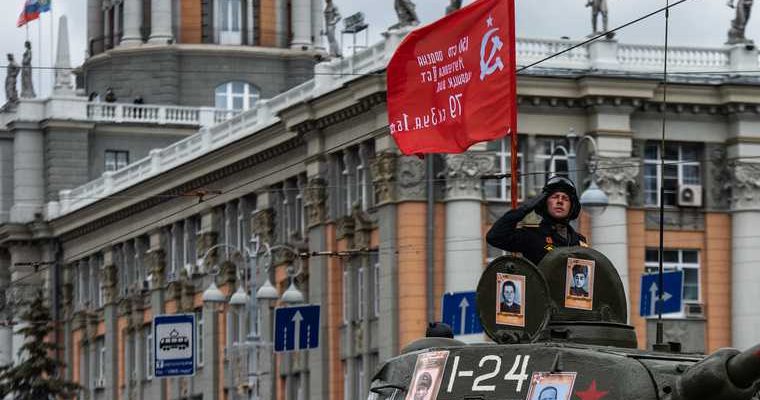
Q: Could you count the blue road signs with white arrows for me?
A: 3